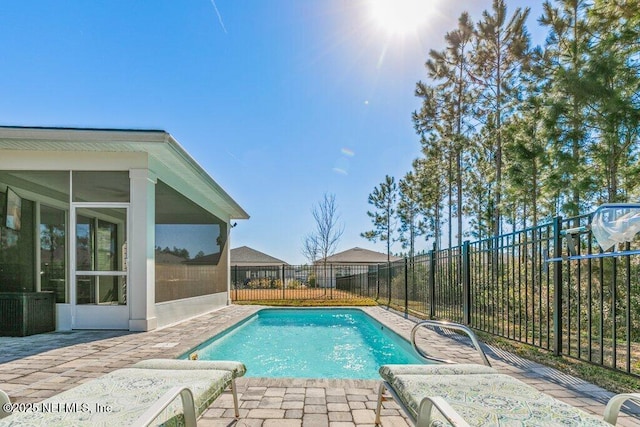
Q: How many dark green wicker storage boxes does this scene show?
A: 1